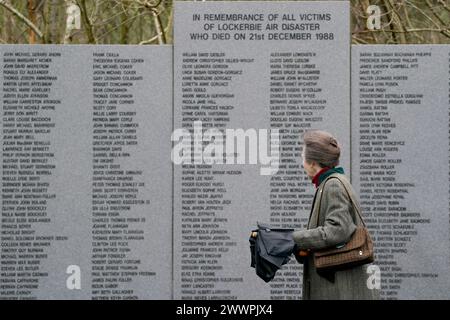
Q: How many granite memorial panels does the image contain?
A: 3